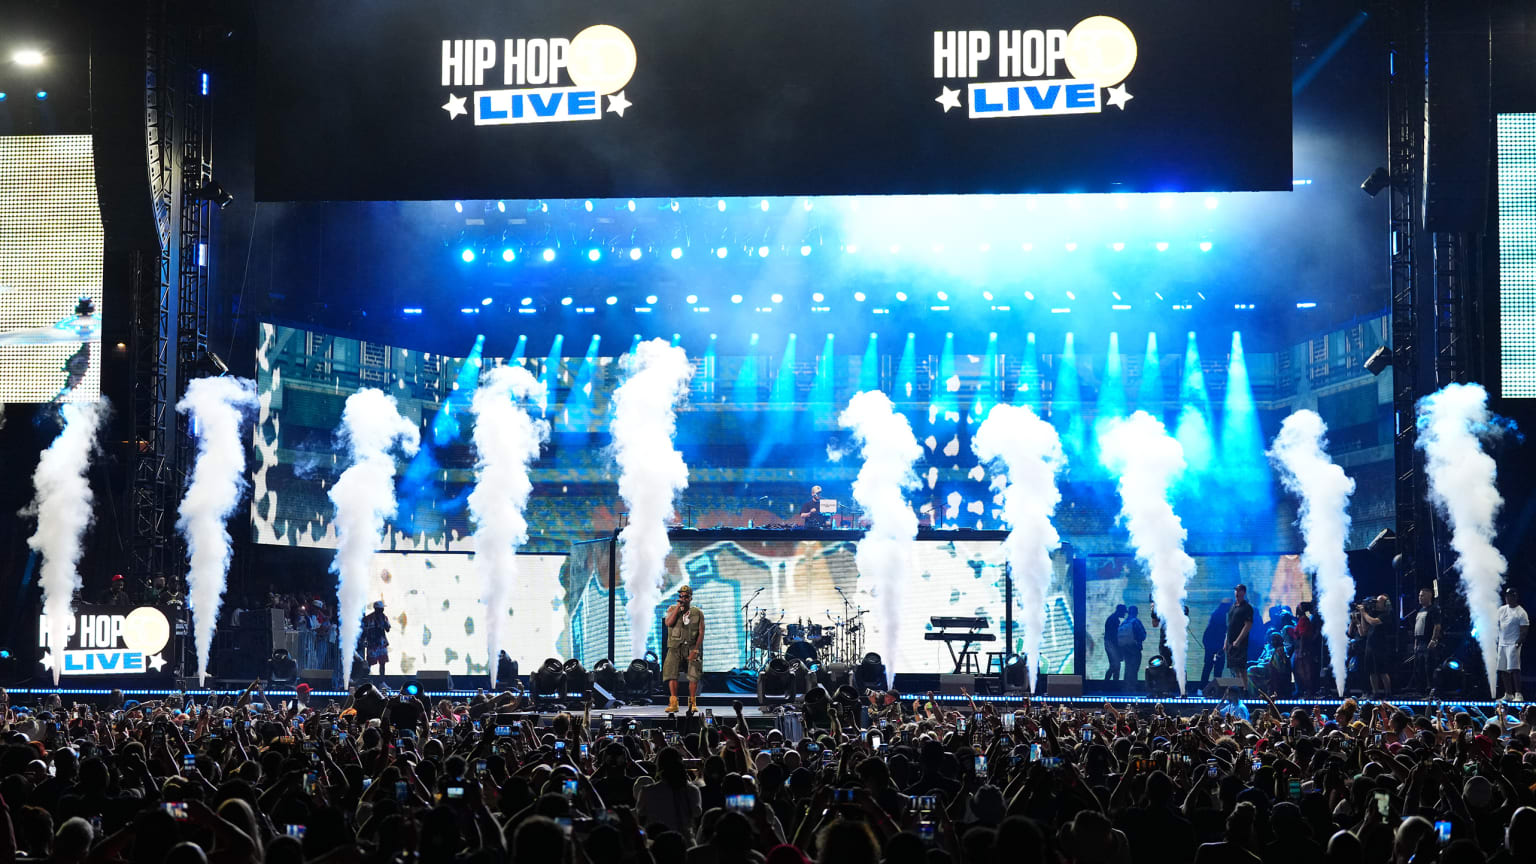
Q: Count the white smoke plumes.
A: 10